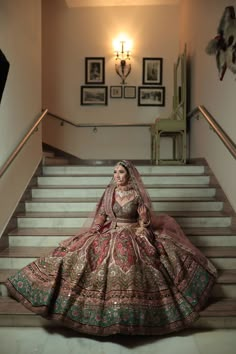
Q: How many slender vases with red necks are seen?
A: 0